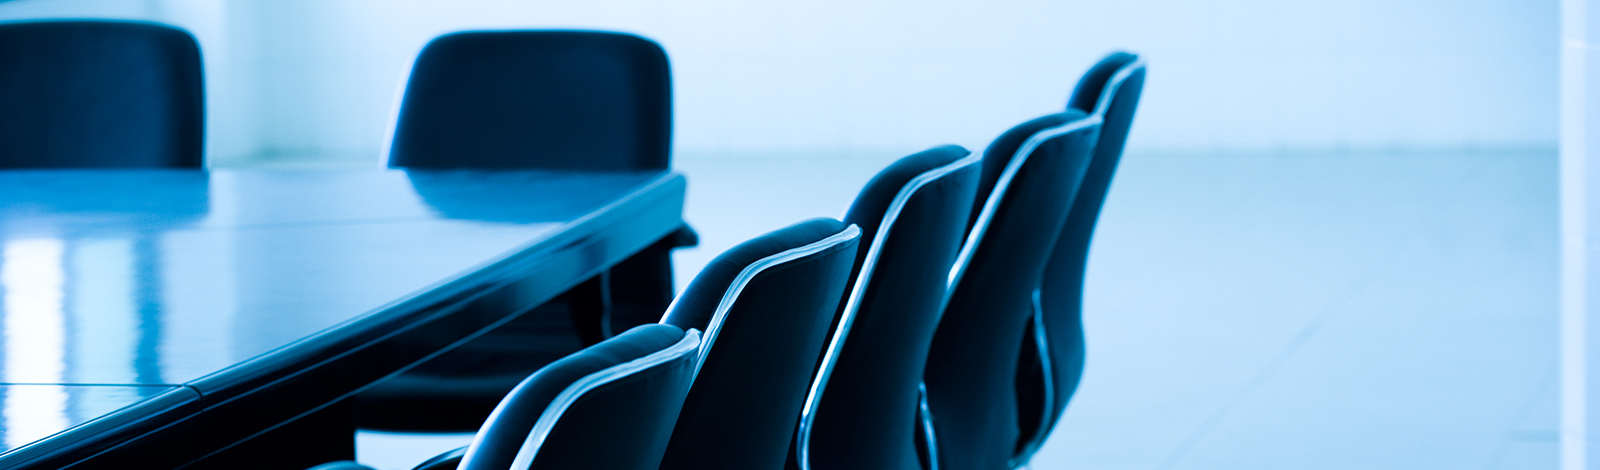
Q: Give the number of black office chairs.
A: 7